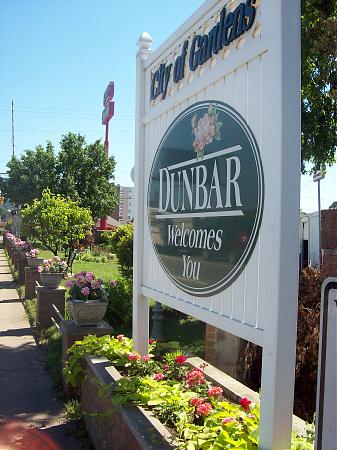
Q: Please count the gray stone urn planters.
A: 3